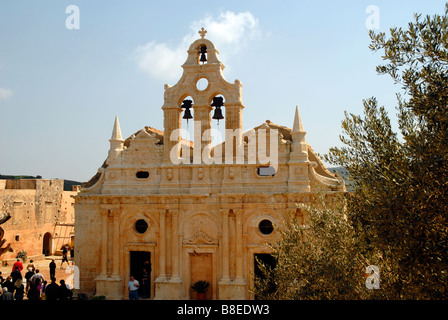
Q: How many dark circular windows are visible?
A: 2